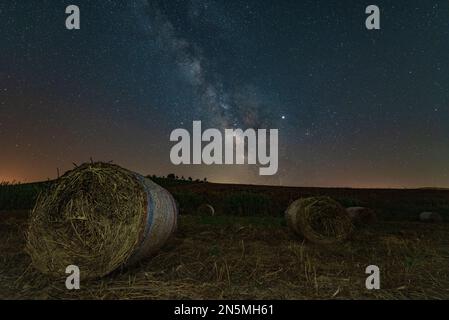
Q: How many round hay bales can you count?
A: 5